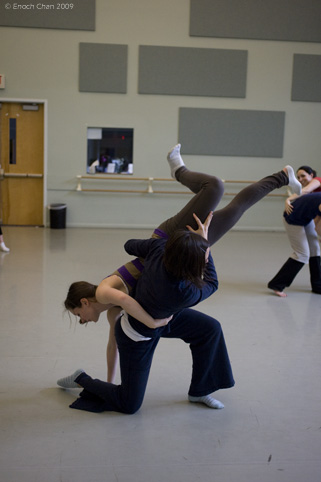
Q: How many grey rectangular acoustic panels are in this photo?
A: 6